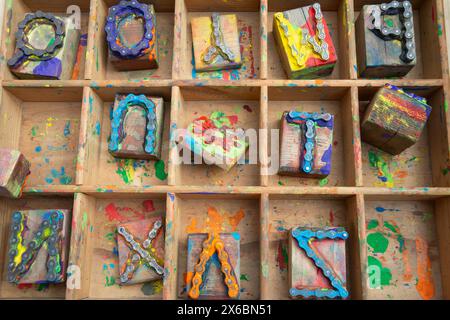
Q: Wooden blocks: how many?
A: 14